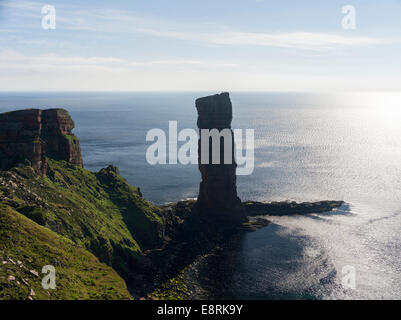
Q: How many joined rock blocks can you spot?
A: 2